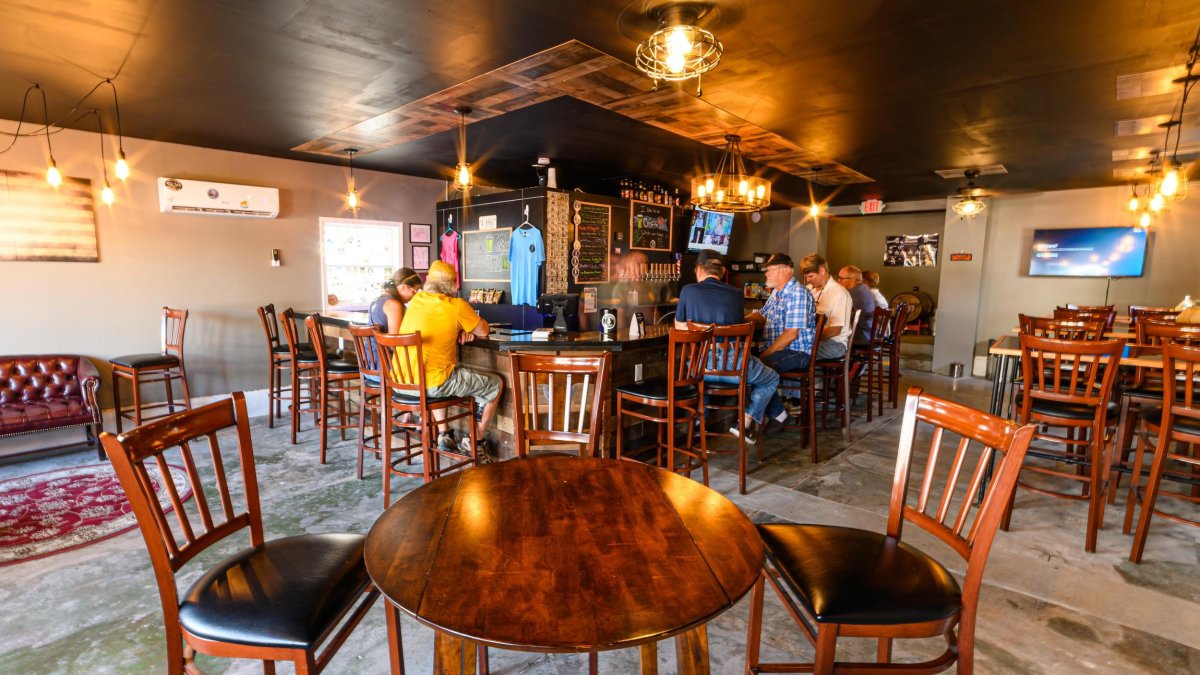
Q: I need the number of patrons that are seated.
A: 7